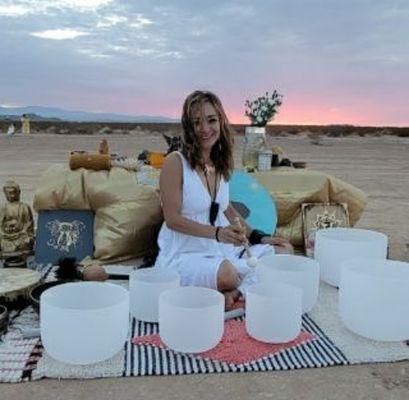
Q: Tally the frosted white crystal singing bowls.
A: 7